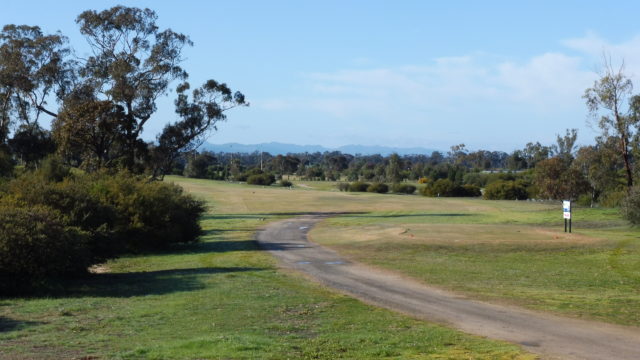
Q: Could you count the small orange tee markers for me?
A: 2